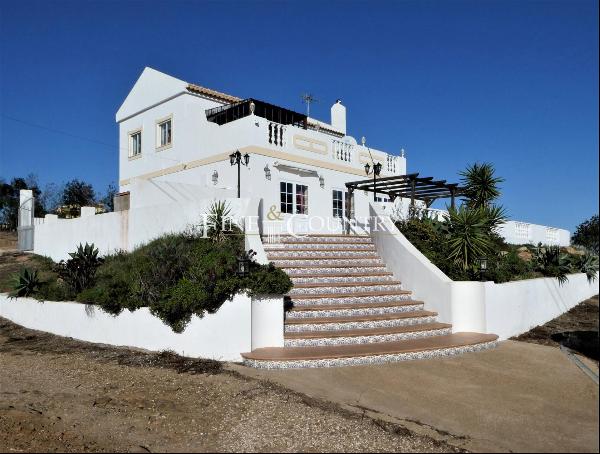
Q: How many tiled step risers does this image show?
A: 12